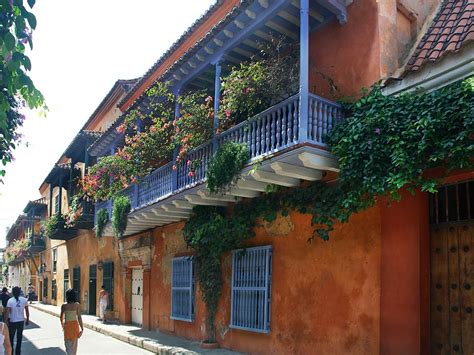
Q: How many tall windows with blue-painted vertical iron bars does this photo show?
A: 2